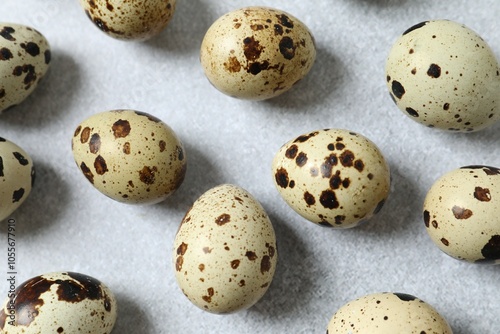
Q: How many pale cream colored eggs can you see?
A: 11